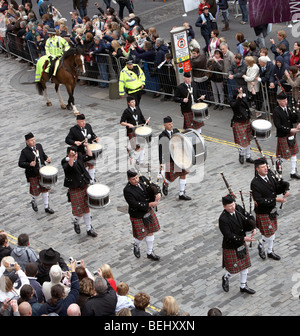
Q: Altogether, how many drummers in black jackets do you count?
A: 7